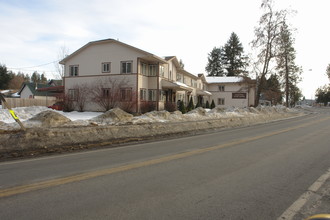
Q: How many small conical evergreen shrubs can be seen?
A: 5